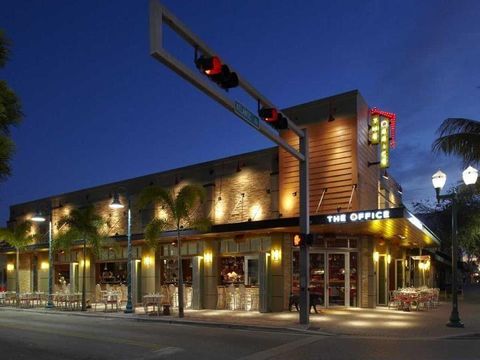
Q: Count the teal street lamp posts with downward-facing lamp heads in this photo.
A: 2